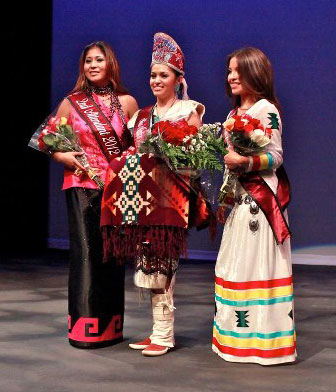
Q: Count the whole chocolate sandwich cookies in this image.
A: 0